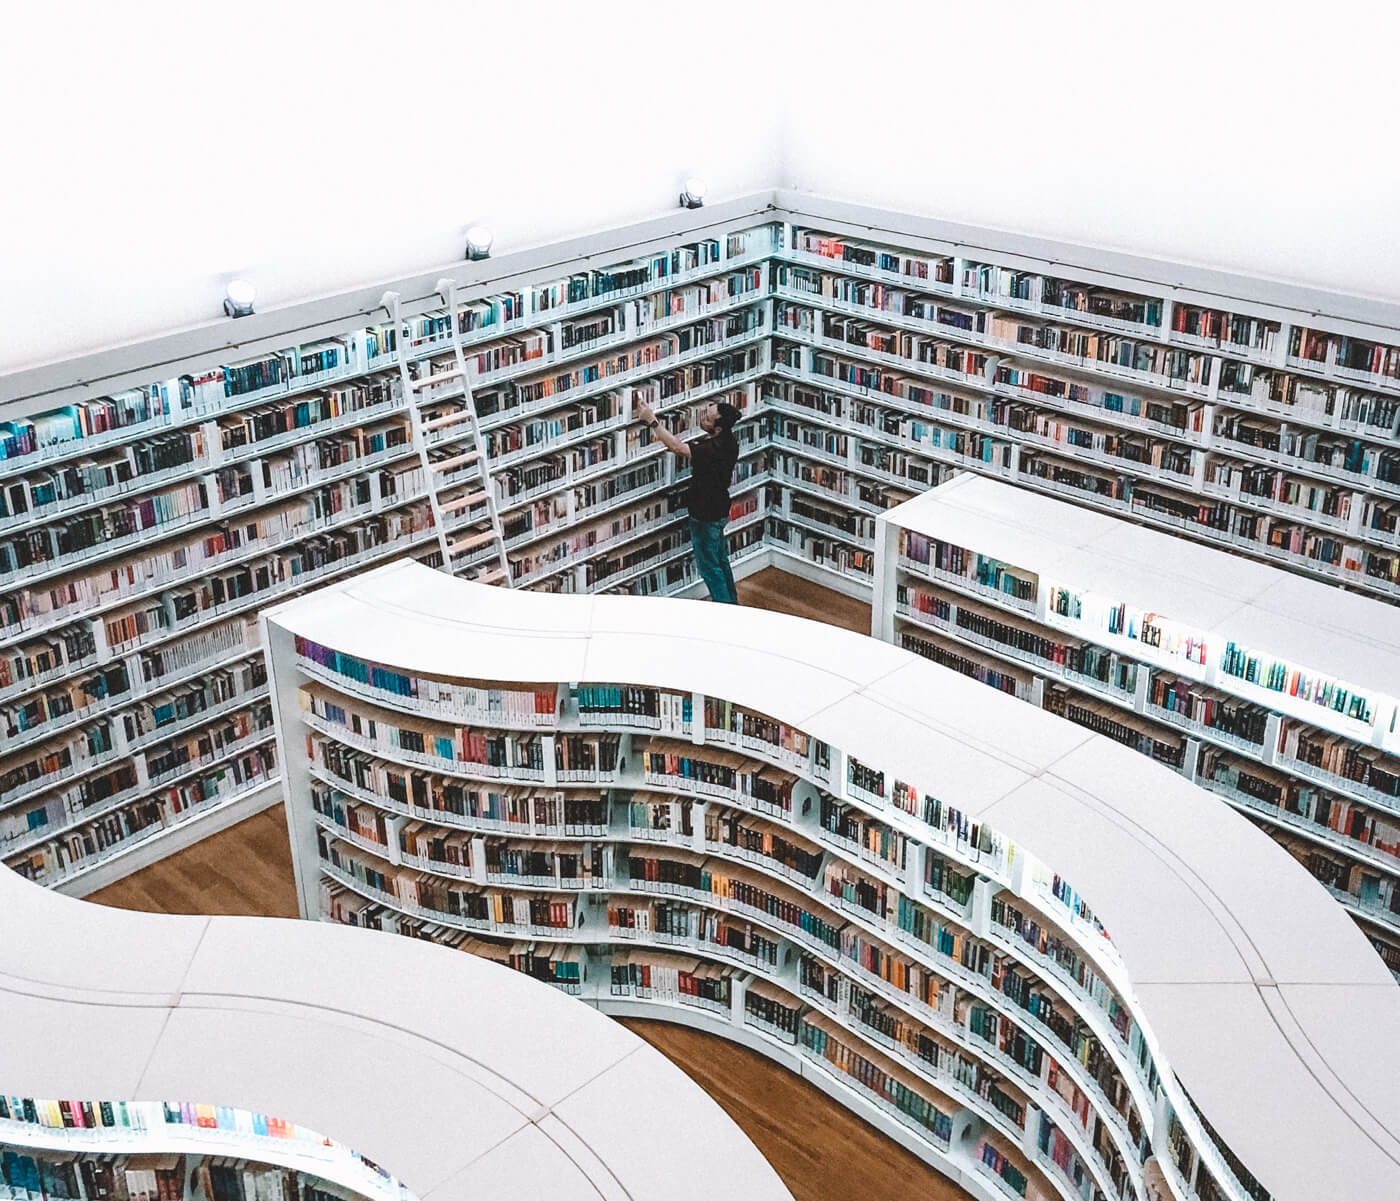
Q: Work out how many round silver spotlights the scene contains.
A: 3